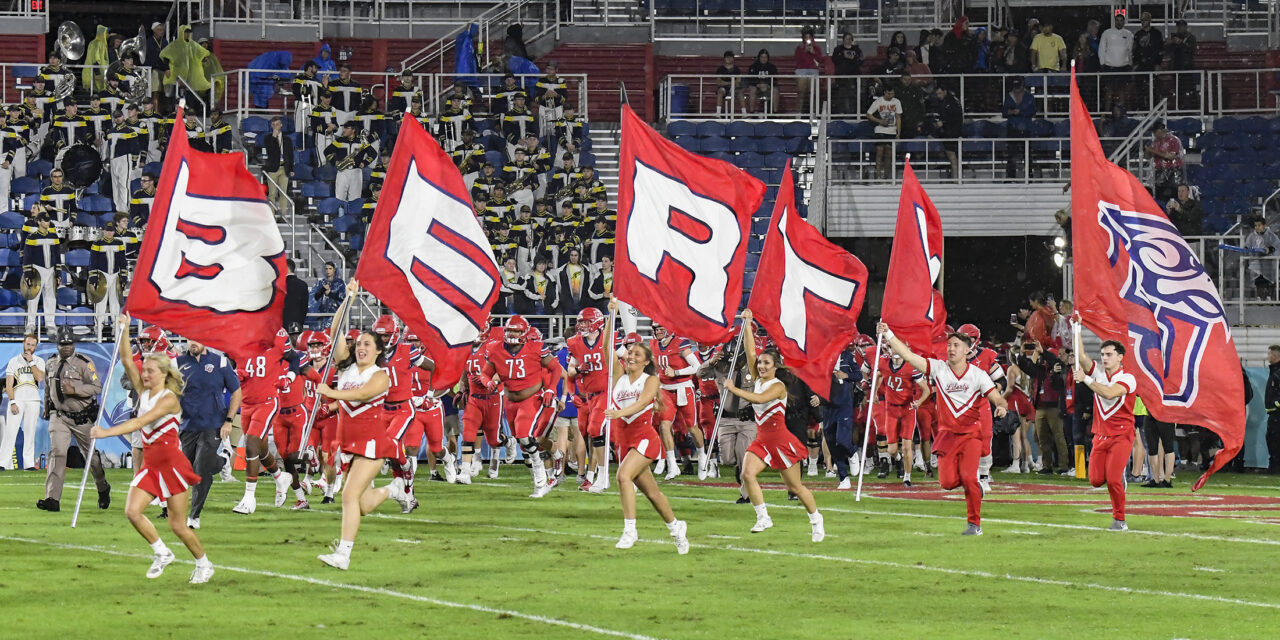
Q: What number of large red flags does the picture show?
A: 6